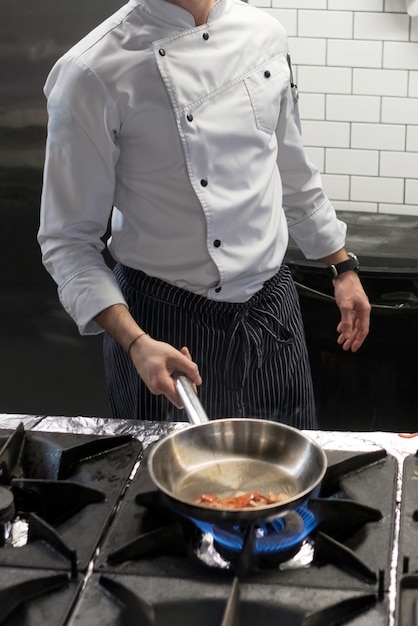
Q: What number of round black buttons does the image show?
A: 7